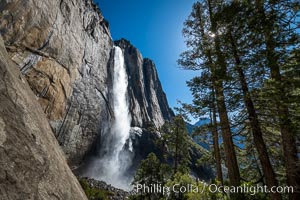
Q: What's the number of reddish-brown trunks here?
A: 4